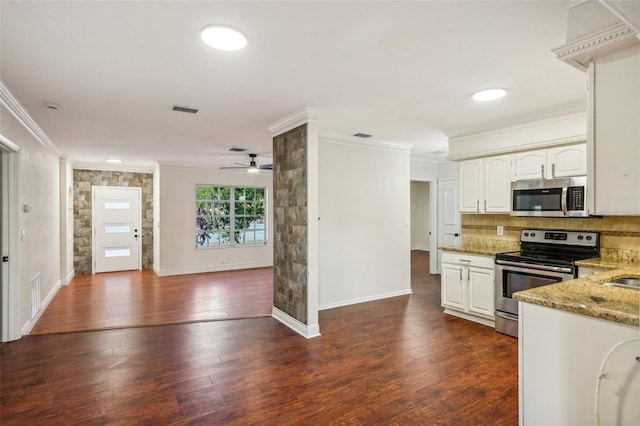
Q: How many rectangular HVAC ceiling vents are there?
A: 3